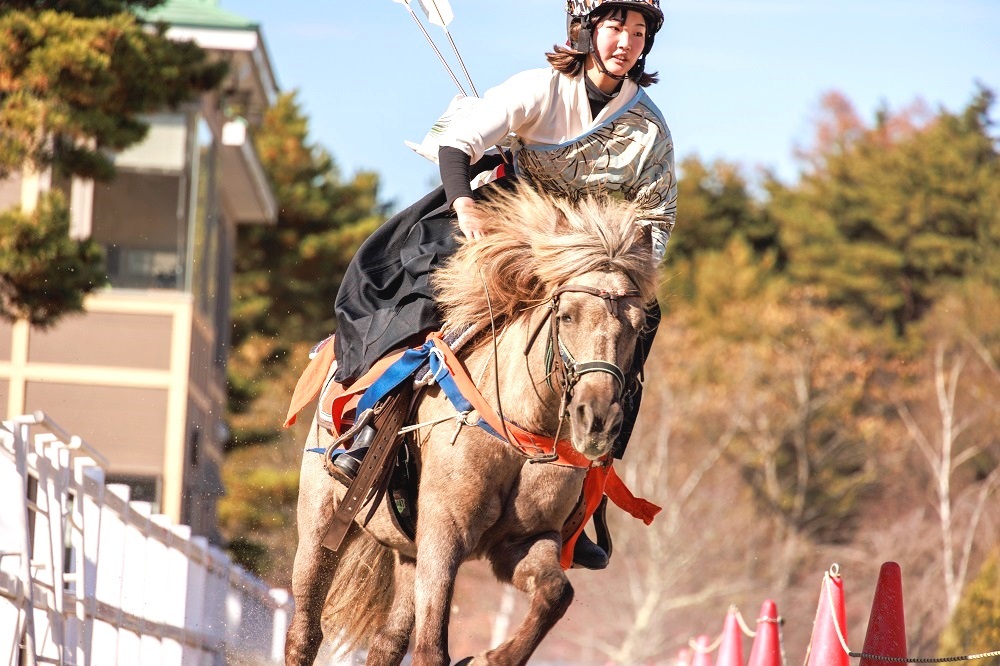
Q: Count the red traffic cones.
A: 6